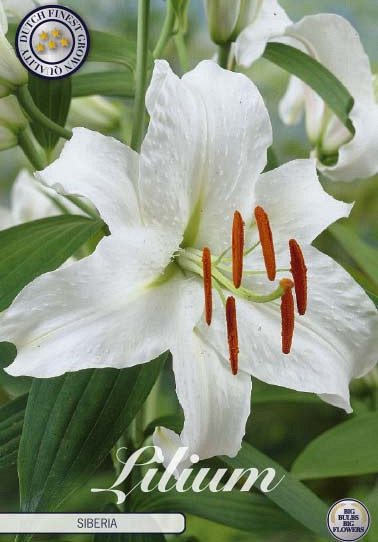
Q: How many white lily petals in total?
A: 6